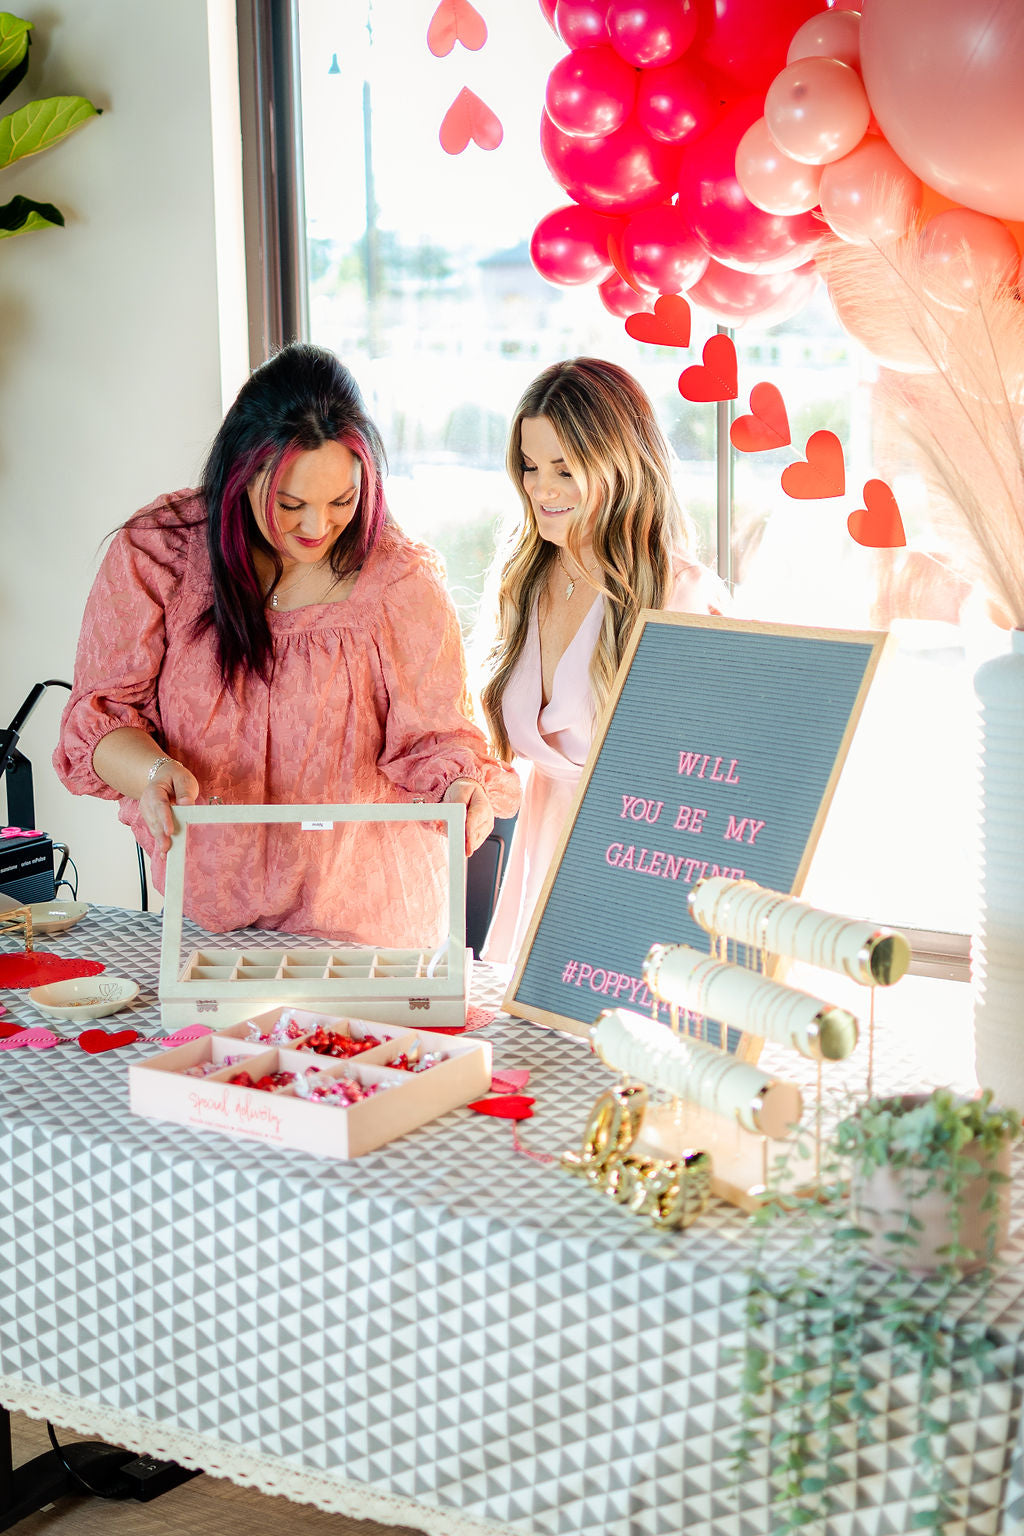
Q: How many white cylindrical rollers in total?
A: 3